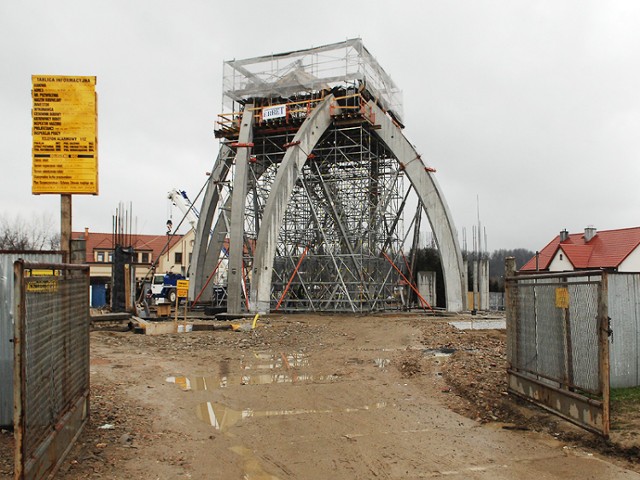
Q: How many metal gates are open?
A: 2